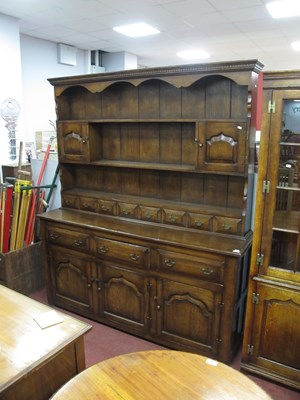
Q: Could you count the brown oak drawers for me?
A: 11